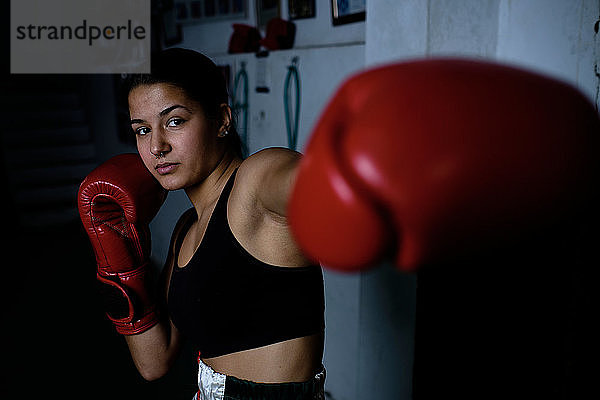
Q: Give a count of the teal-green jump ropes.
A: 2